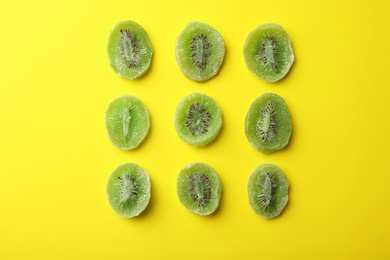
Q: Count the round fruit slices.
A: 9